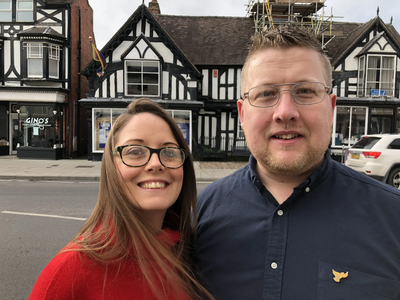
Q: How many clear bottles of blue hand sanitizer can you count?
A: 0